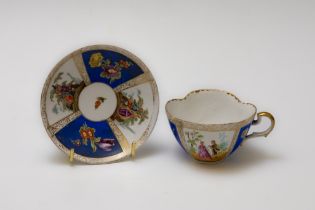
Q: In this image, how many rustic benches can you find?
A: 0